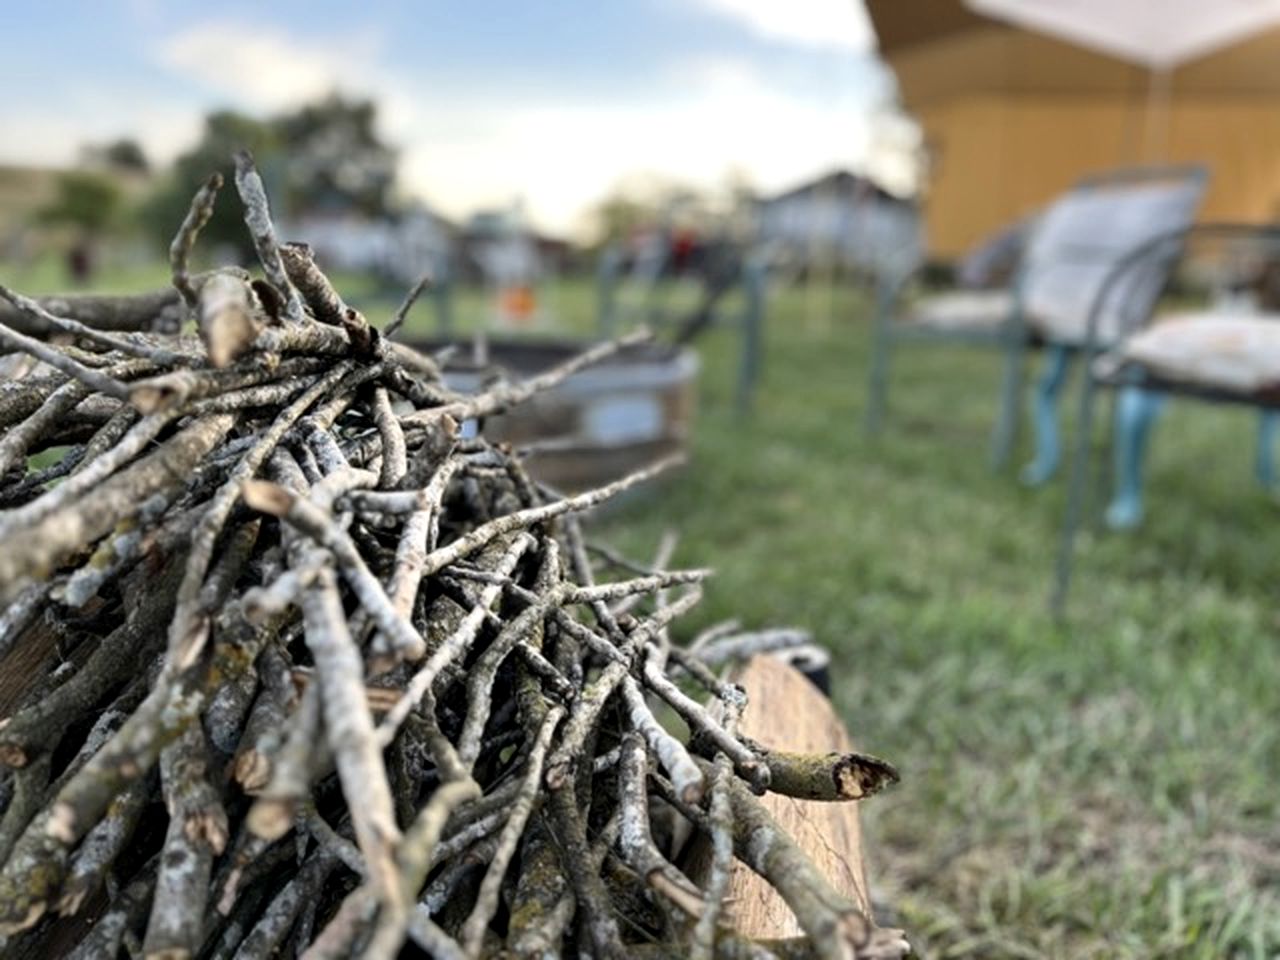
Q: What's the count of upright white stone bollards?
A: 0